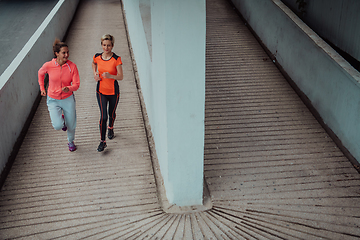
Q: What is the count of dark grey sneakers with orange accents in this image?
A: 2